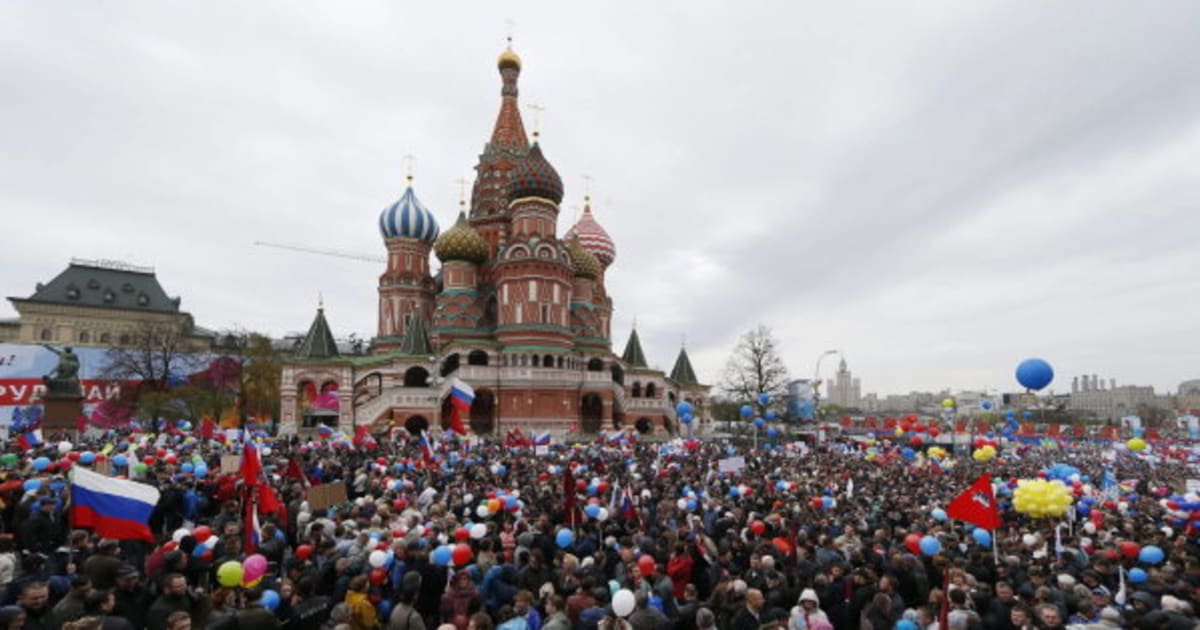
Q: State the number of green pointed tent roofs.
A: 4